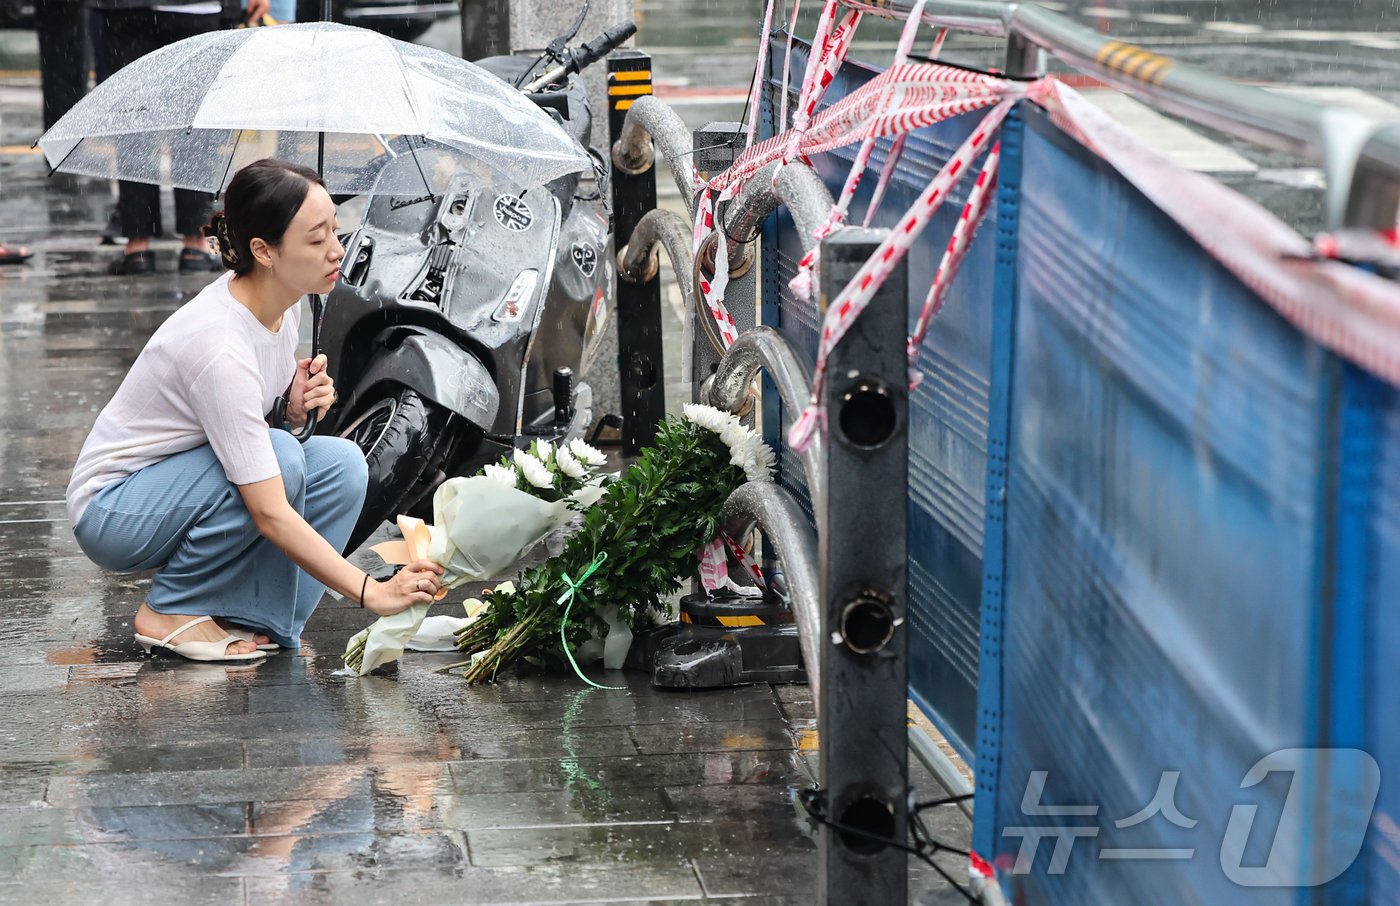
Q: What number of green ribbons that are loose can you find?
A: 1